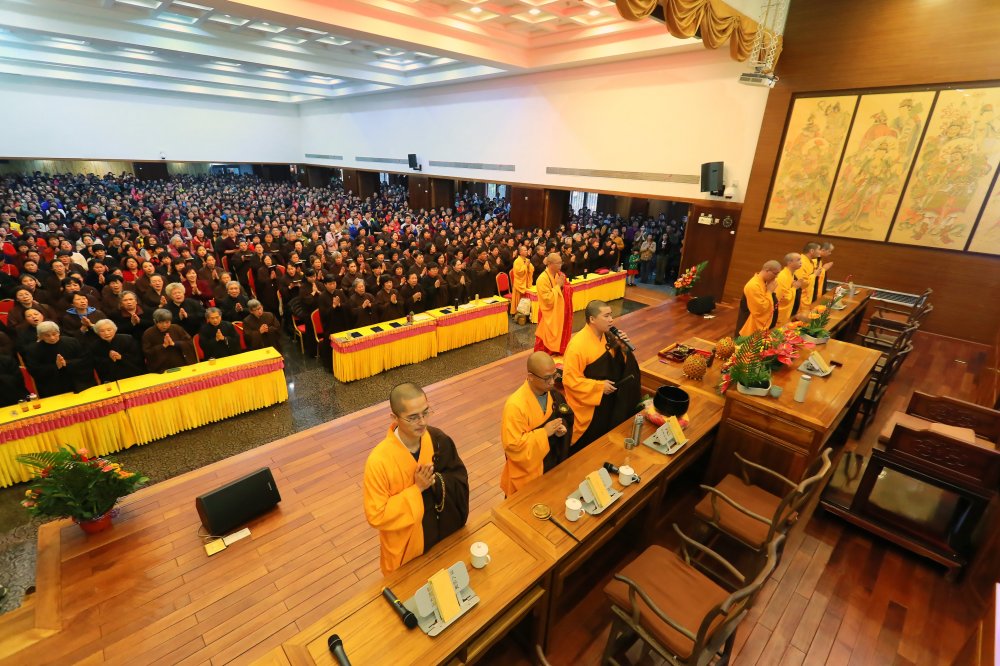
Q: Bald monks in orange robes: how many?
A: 9